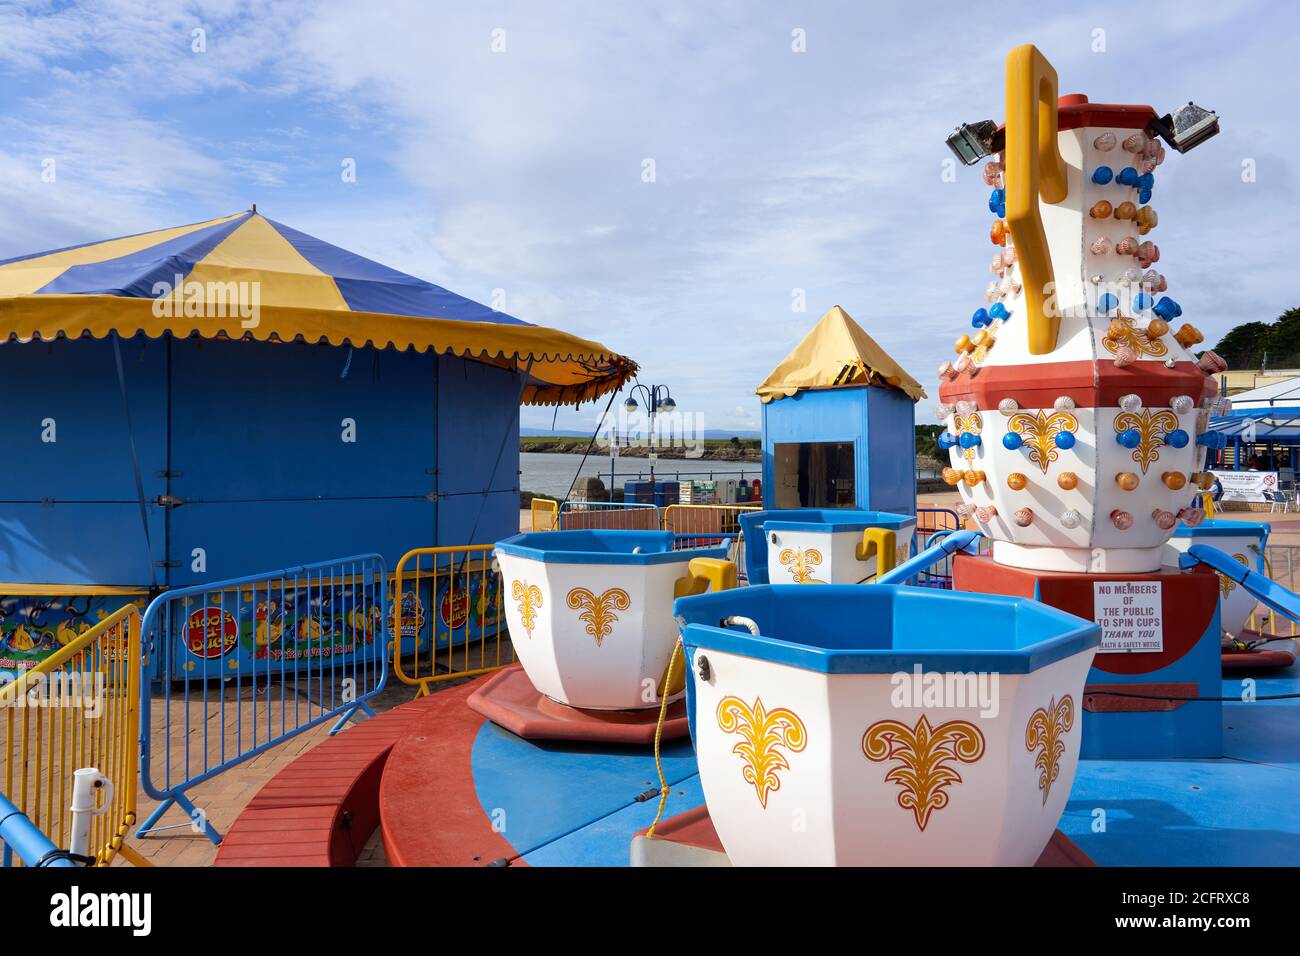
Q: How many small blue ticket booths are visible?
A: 1